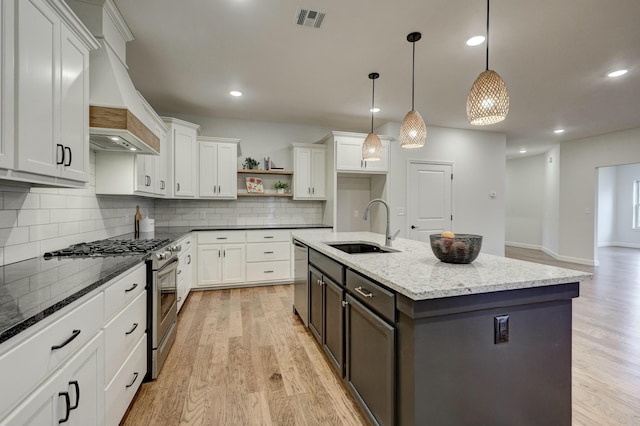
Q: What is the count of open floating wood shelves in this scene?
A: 2